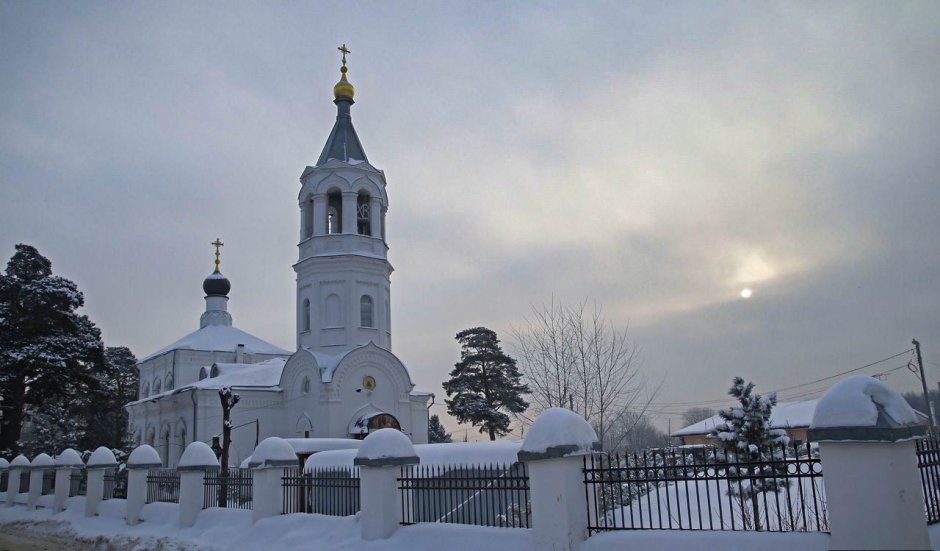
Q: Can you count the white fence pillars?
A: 11